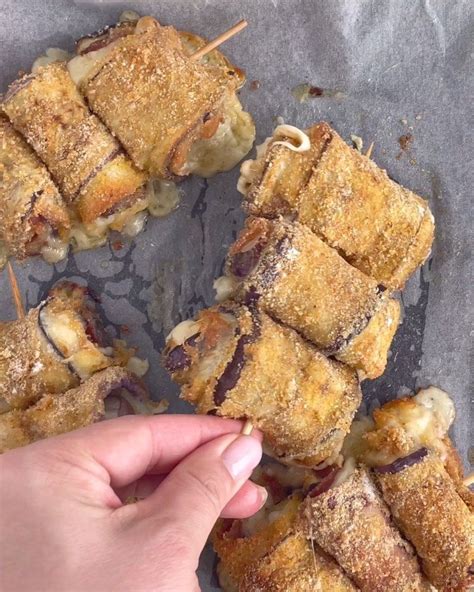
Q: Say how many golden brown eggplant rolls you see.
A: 11